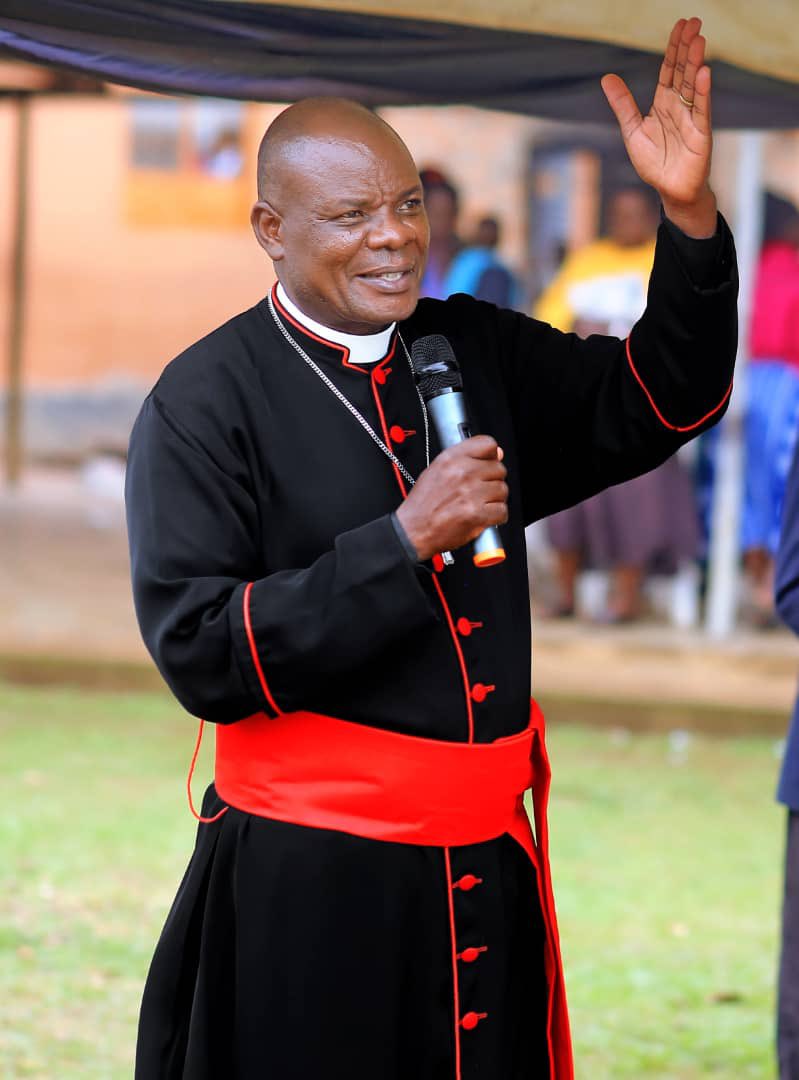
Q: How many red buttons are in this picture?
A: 8